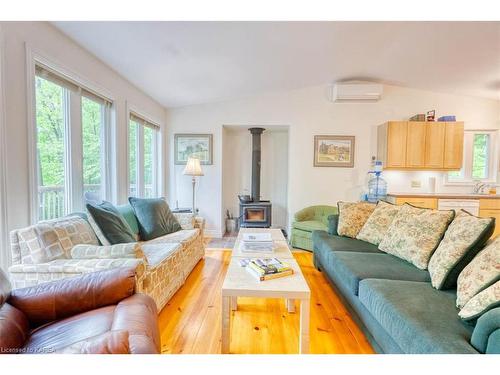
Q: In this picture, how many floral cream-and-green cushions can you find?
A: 6